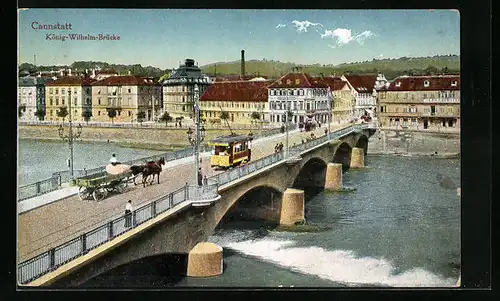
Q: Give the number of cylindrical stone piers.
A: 4